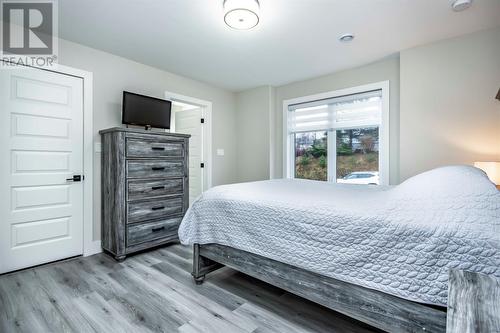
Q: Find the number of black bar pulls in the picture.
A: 5